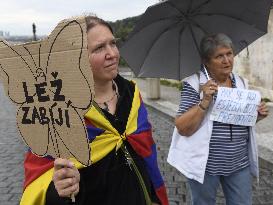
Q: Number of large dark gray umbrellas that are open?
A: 1